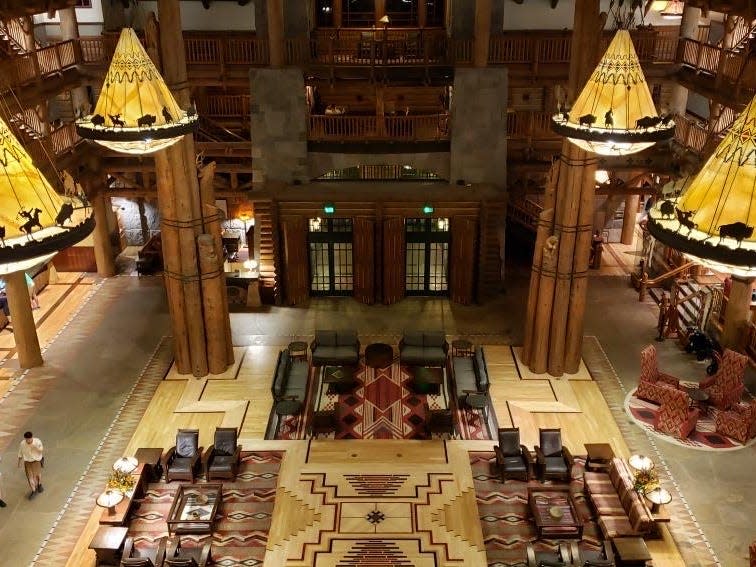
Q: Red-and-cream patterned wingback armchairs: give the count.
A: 4